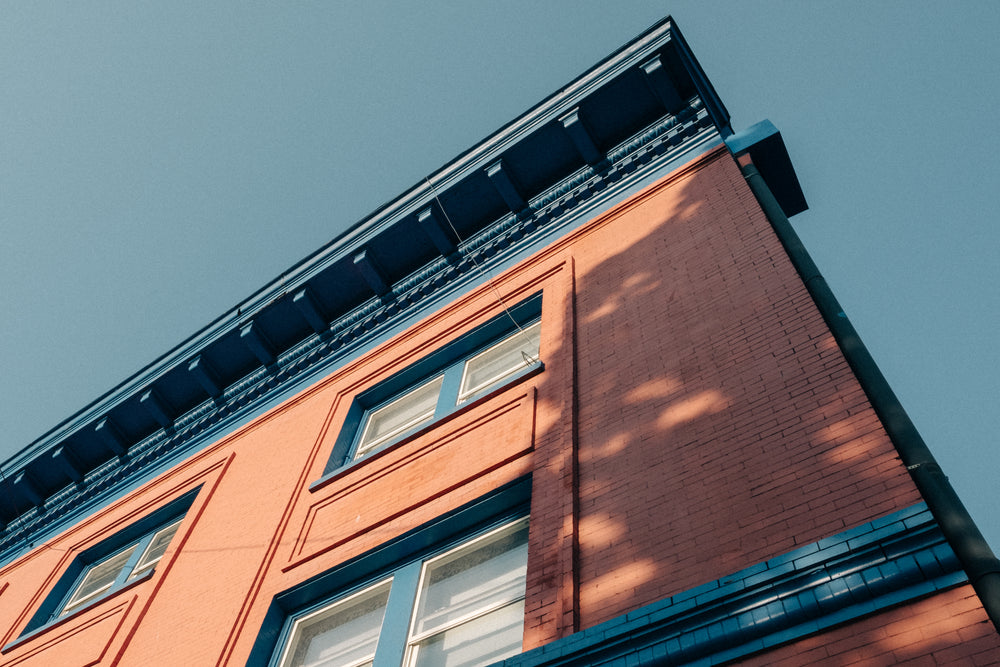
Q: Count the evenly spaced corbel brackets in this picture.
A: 12